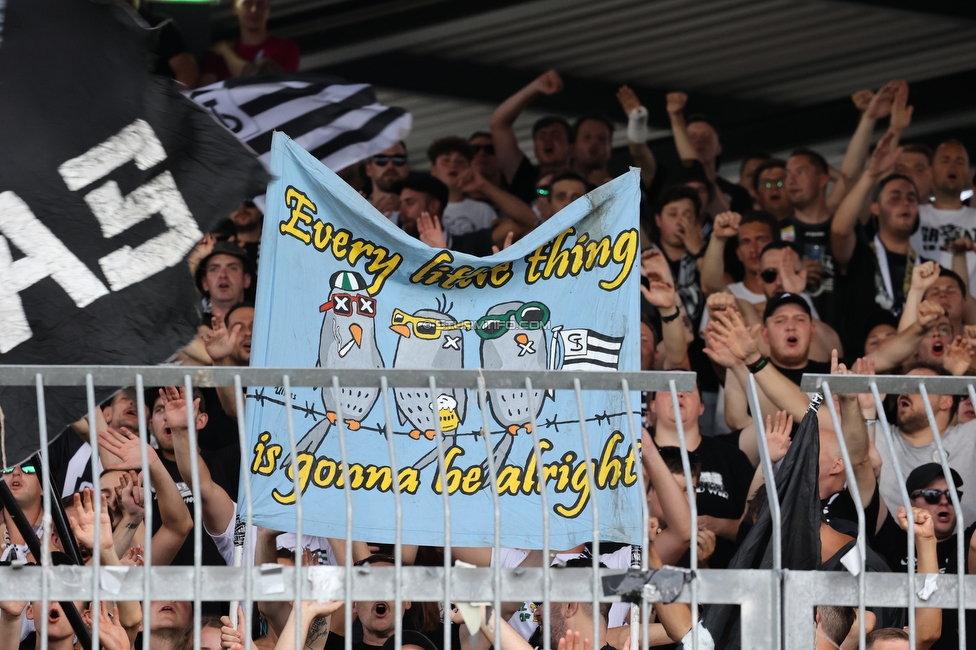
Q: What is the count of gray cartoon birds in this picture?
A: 3